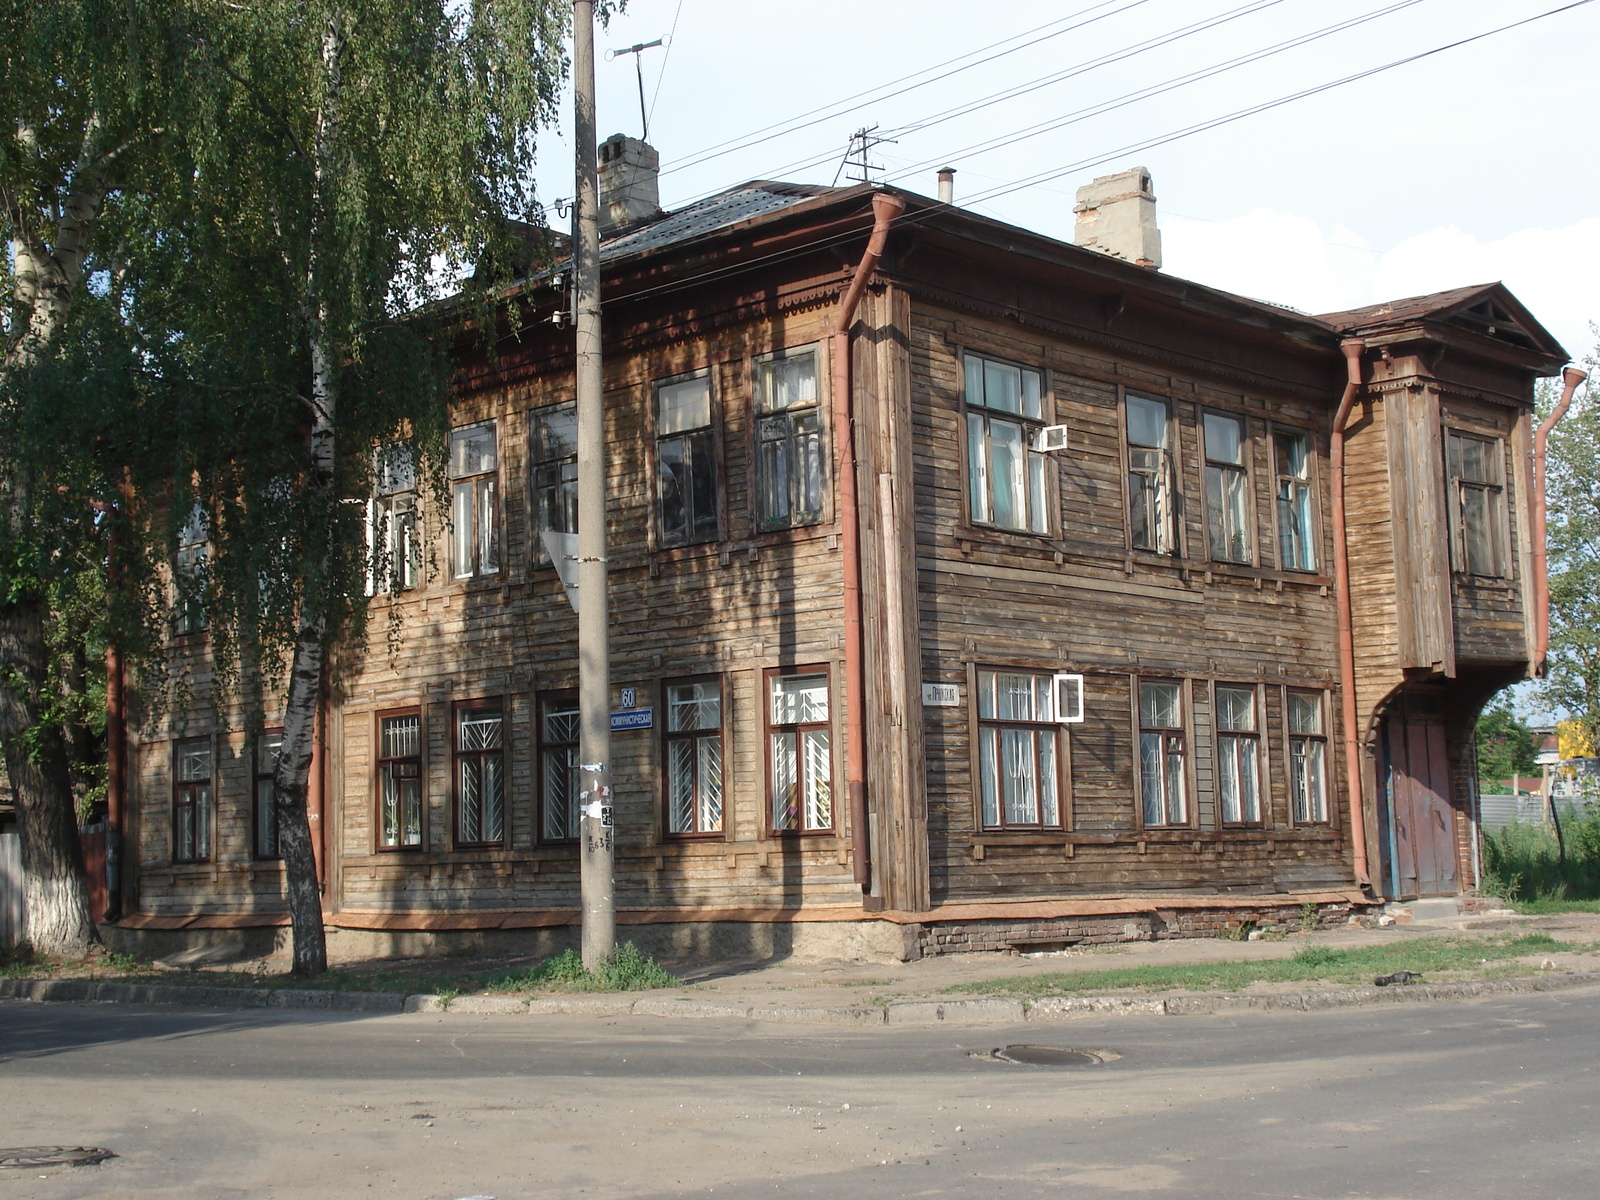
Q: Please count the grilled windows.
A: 11